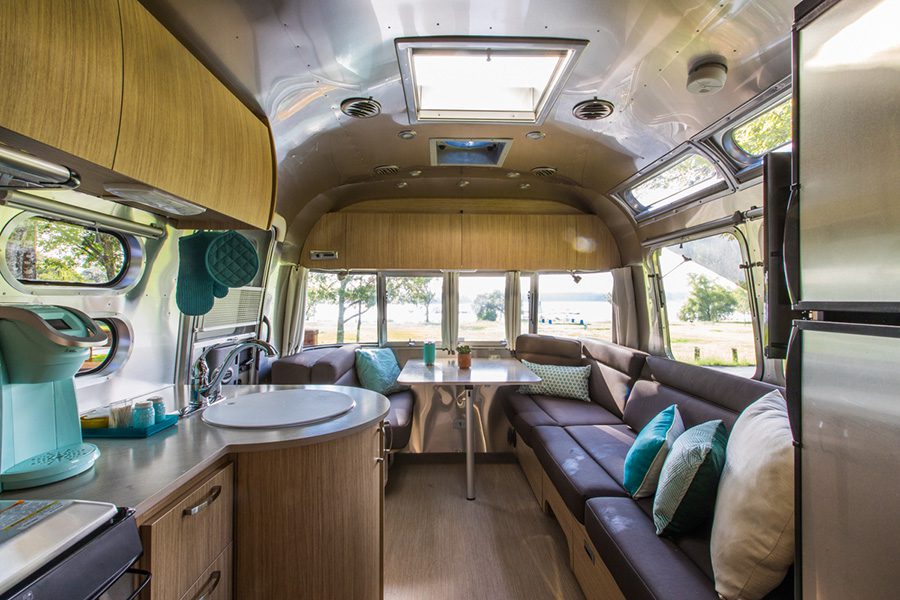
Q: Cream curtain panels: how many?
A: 4